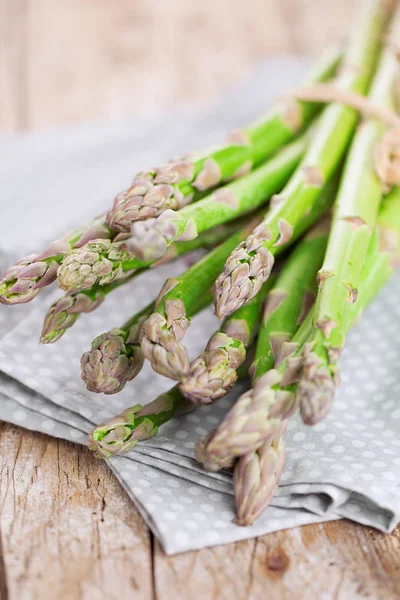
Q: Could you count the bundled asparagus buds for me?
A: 13